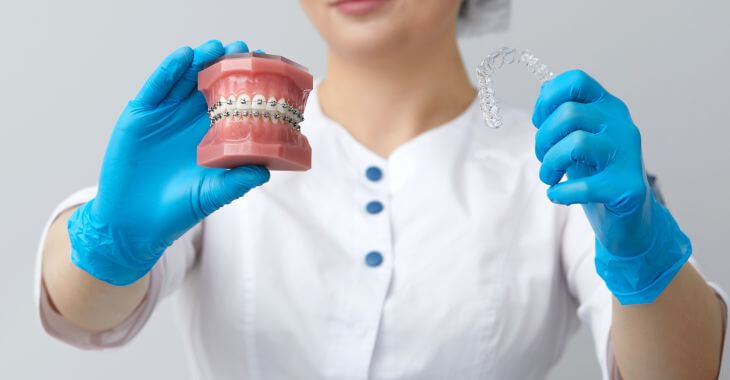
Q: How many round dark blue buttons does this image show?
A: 3